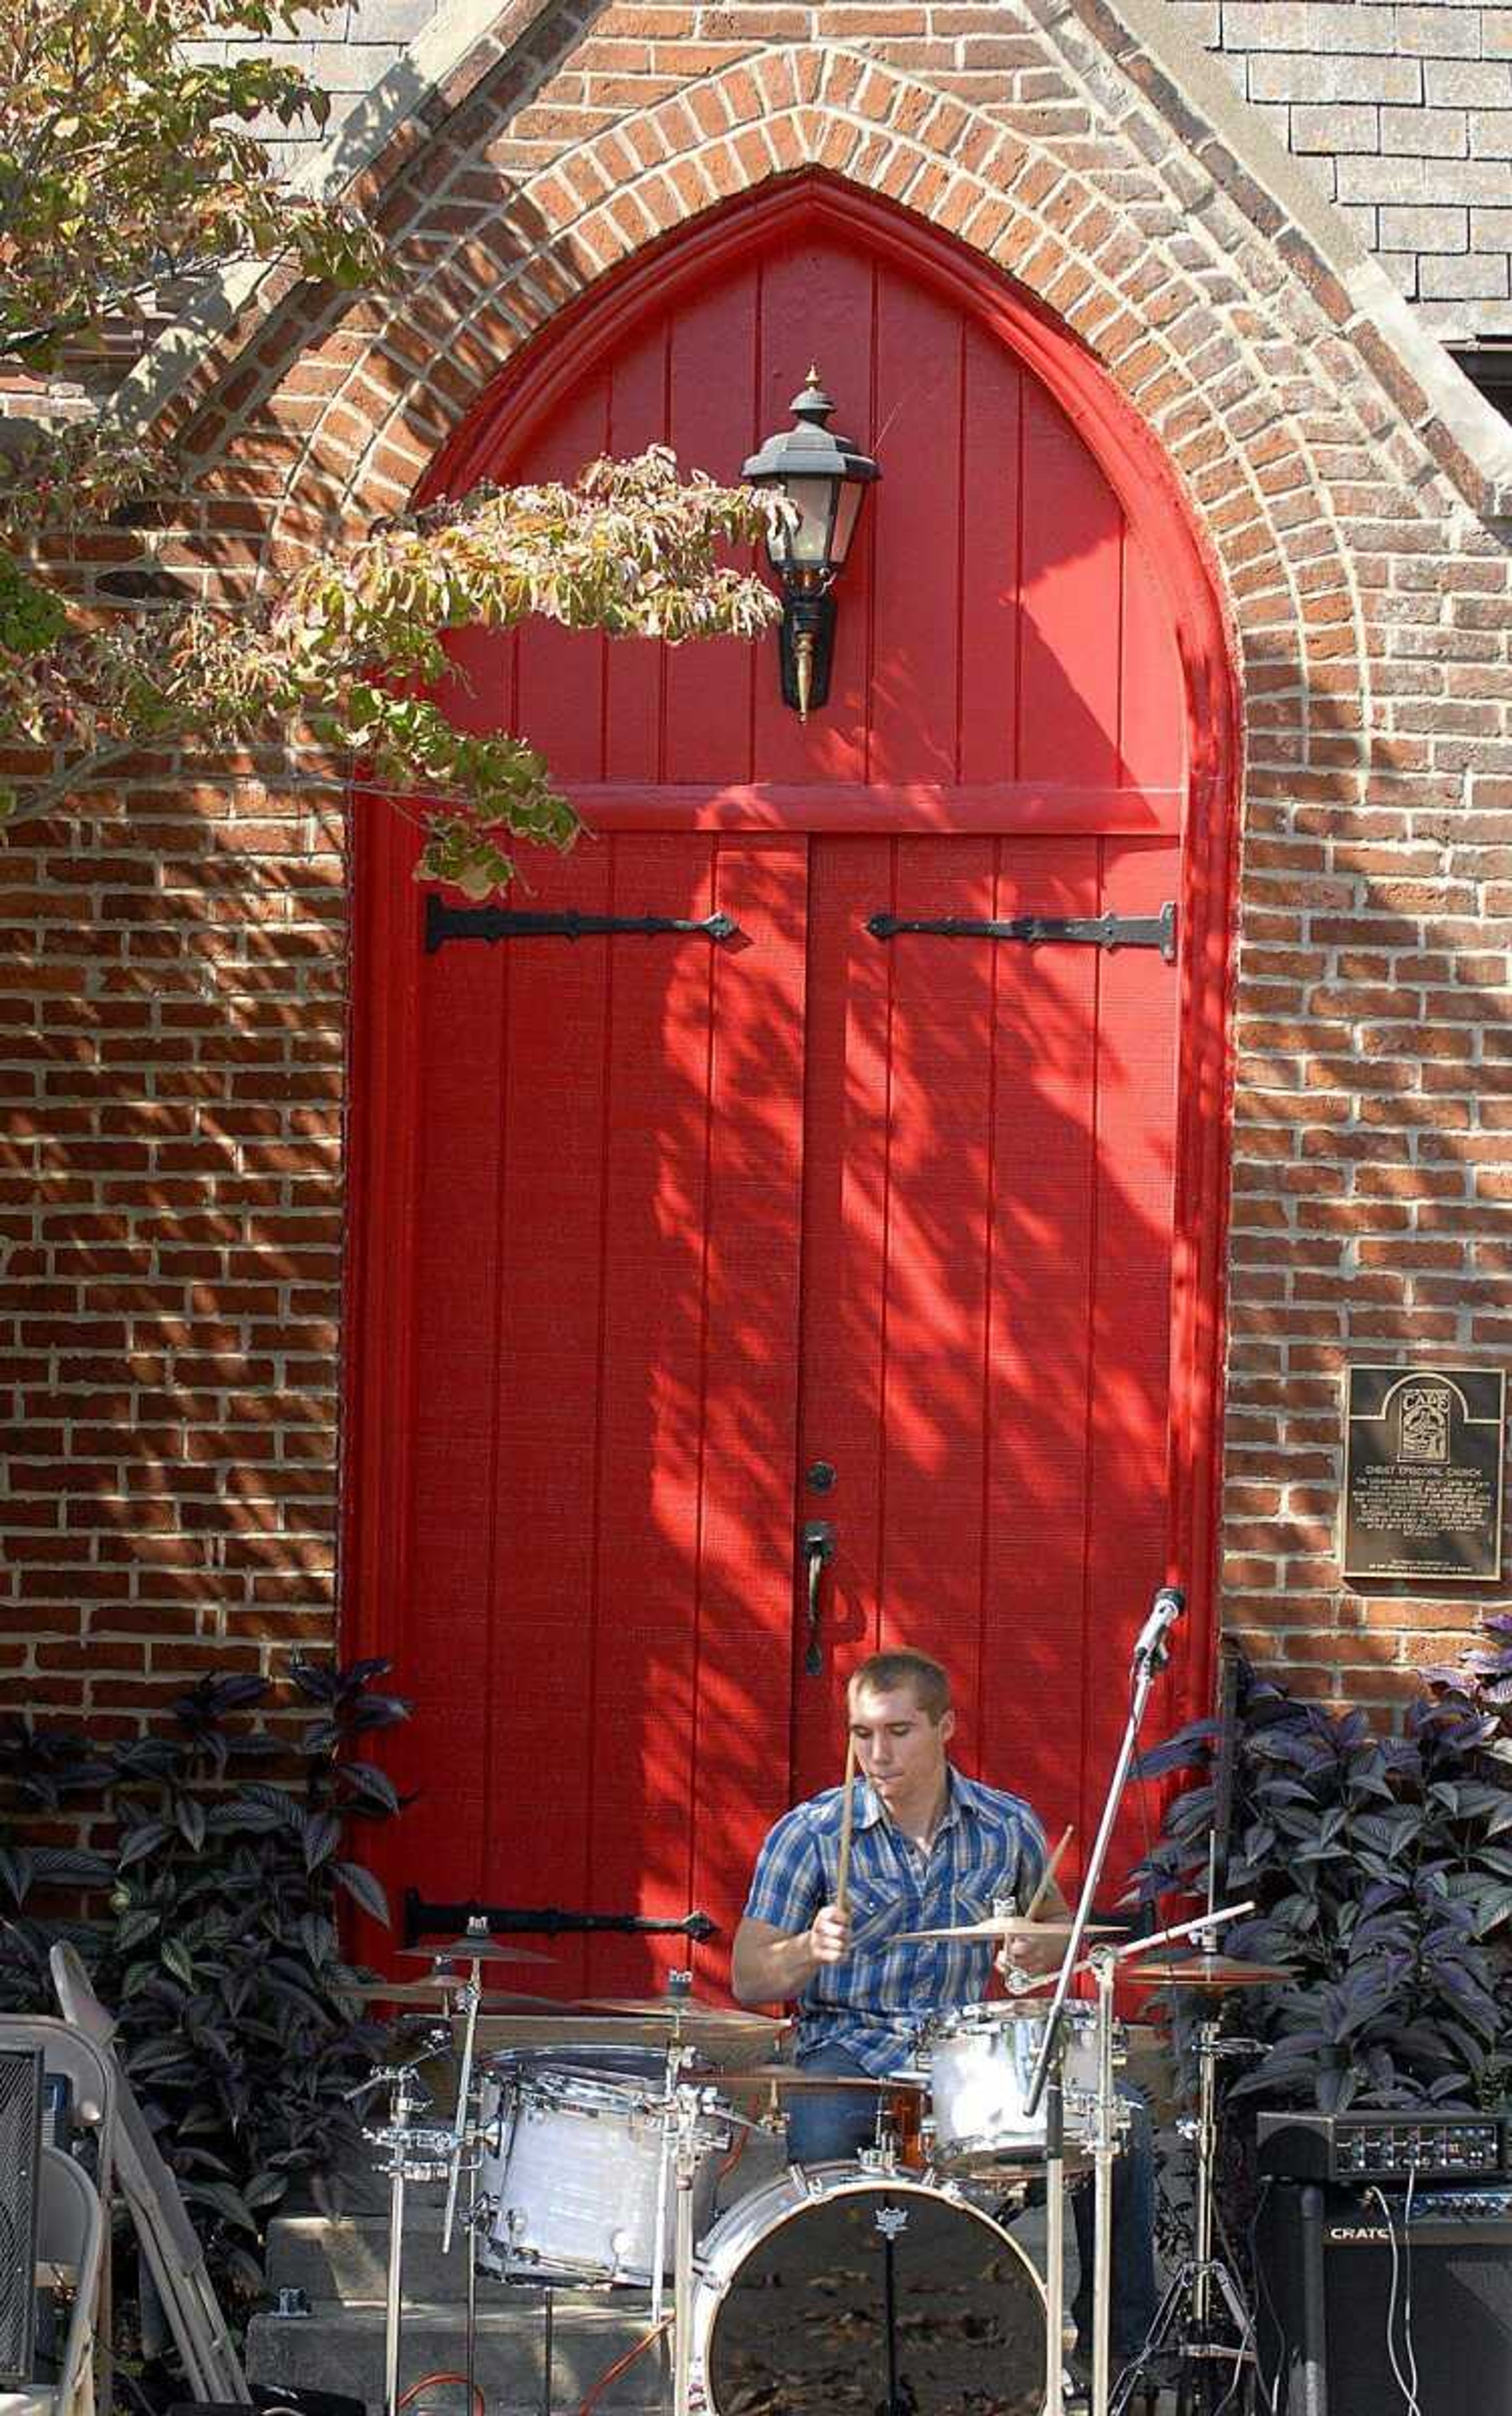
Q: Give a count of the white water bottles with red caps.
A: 0